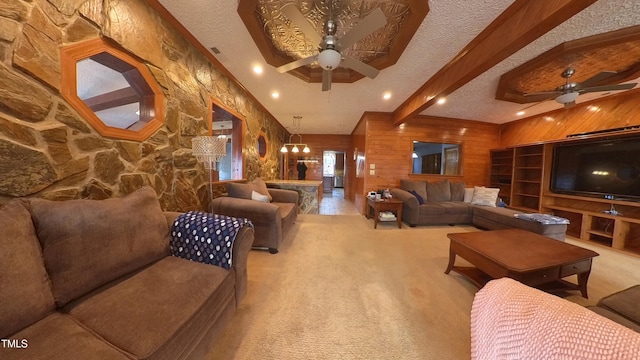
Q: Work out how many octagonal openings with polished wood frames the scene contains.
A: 2